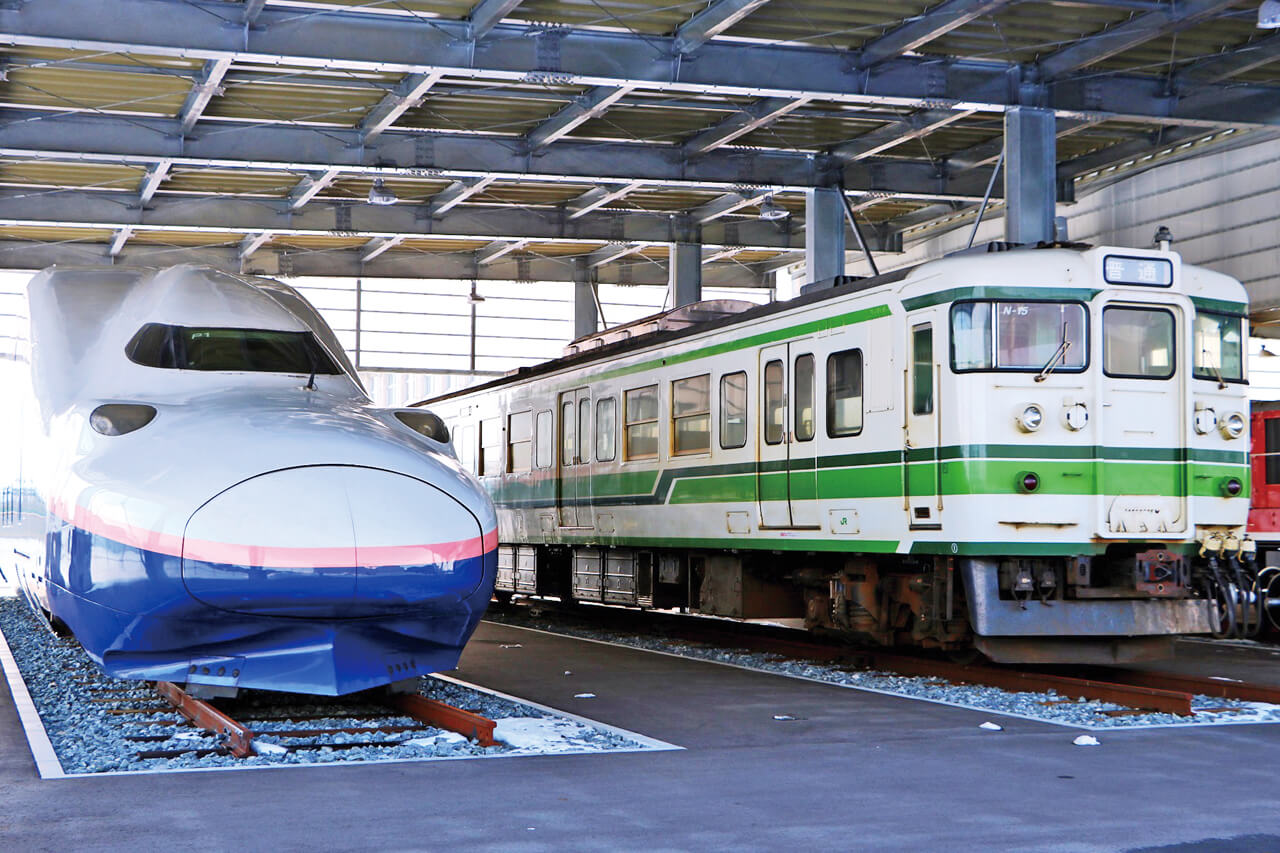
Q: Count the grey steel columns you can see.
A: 4